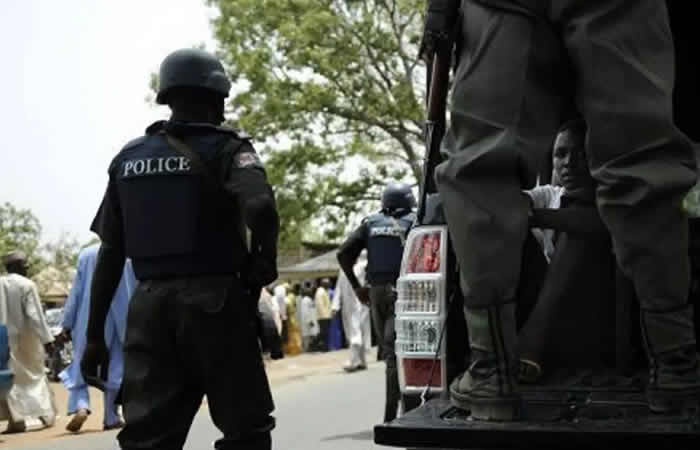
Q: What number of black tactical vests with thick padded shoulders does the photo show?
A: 2